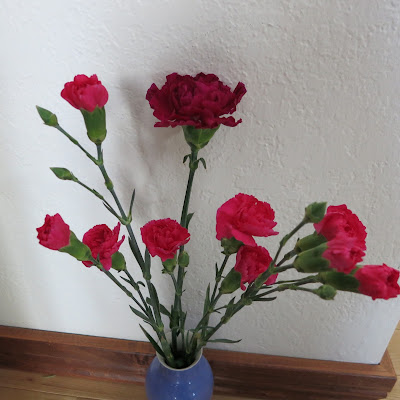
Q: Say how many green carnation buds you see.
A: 5